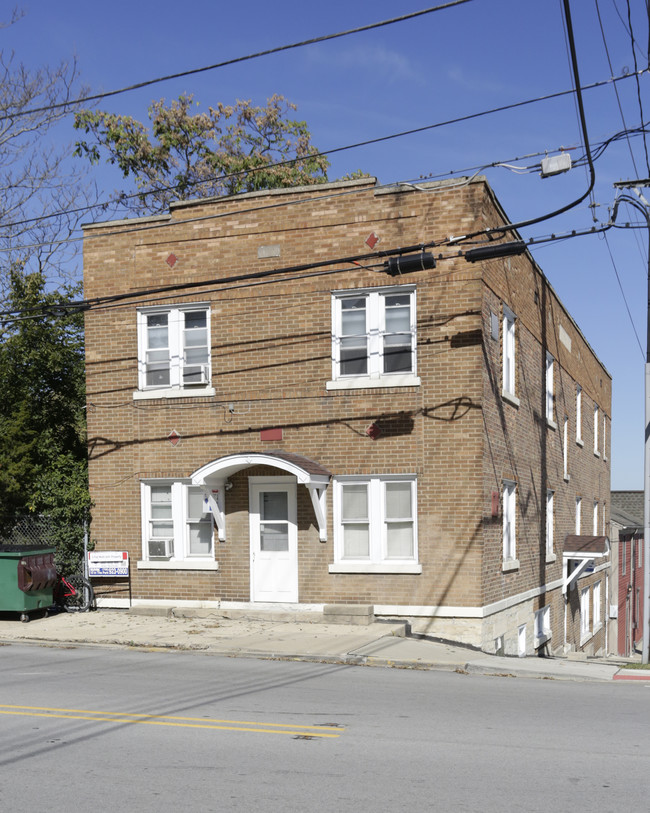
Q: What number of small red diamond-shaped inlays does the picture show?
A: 4